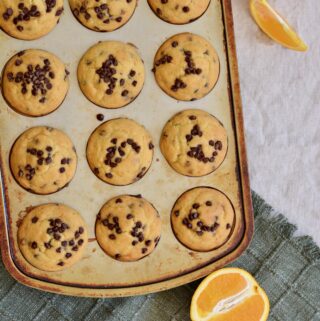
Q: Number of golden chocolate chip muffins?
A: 12